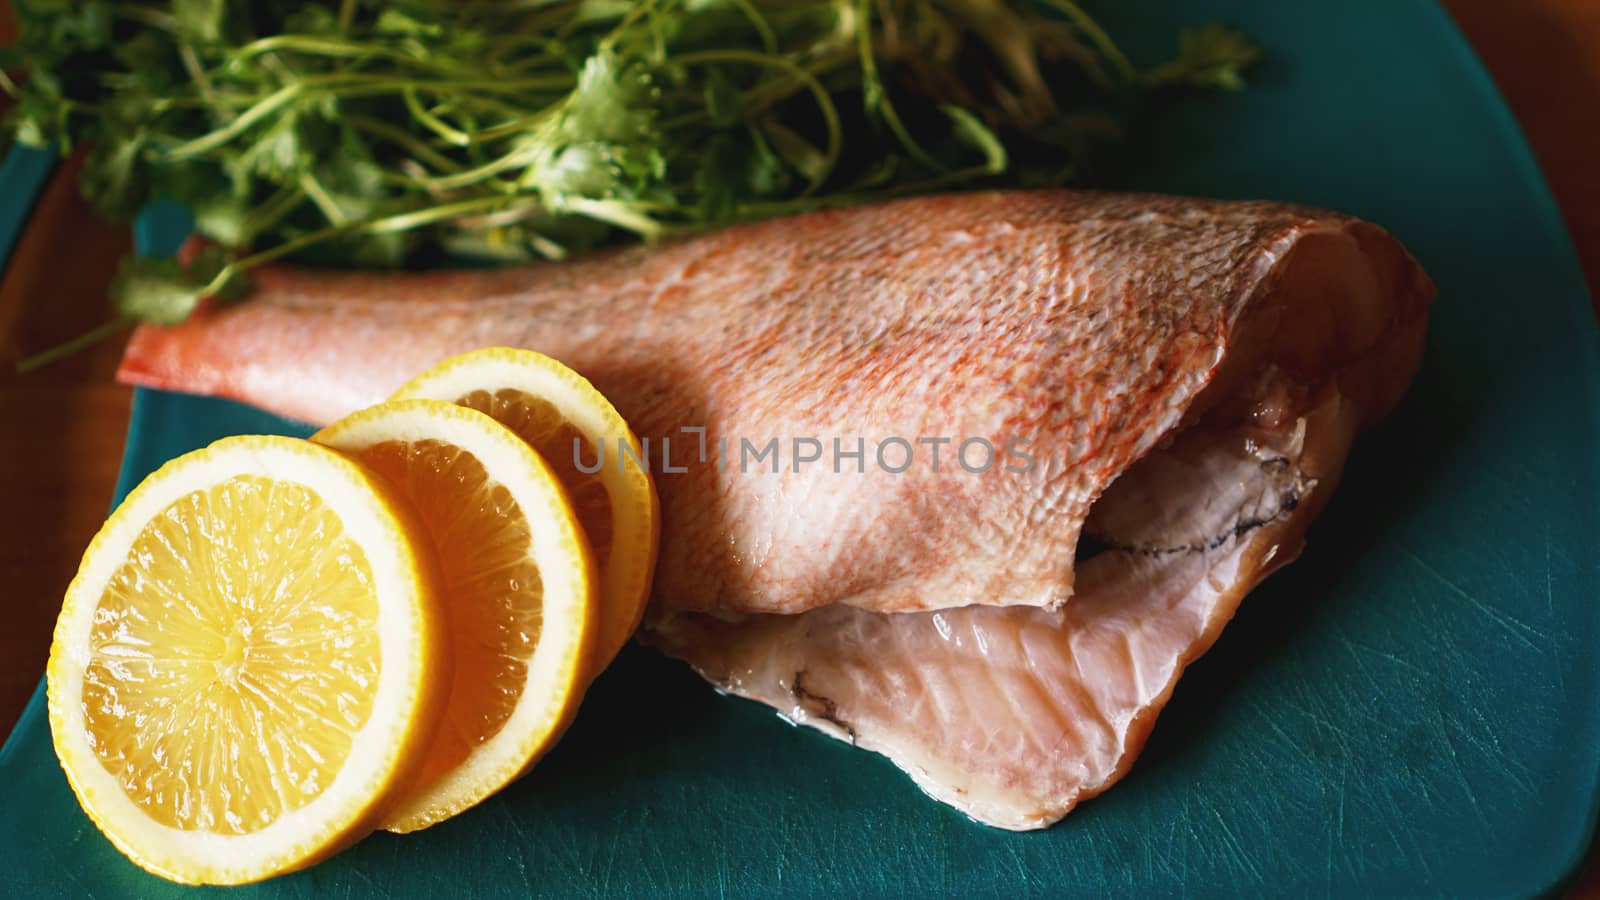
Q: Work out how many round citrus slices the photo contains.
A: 3